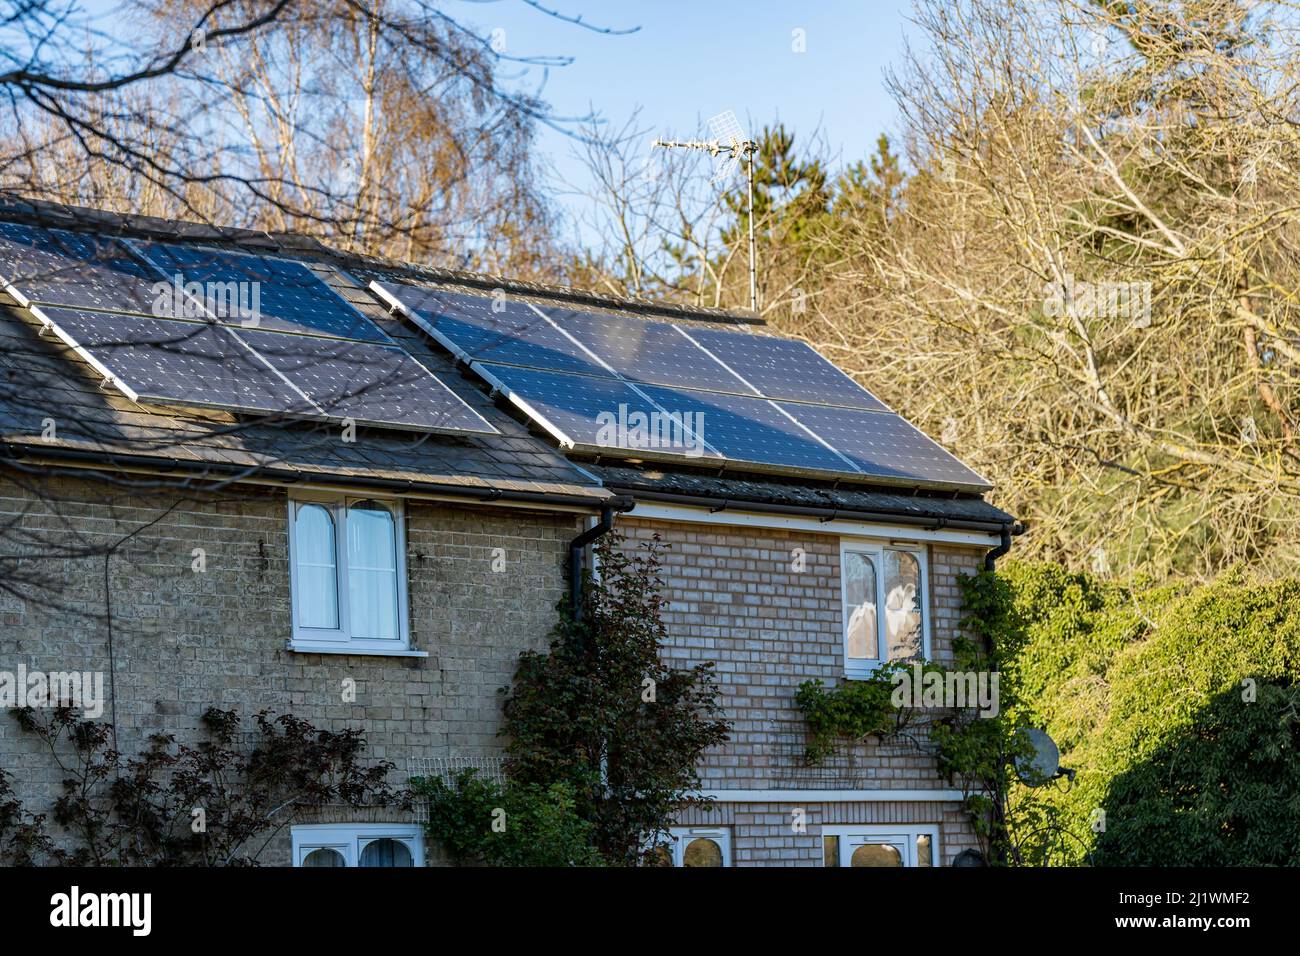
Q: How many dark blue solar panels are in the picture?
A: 10